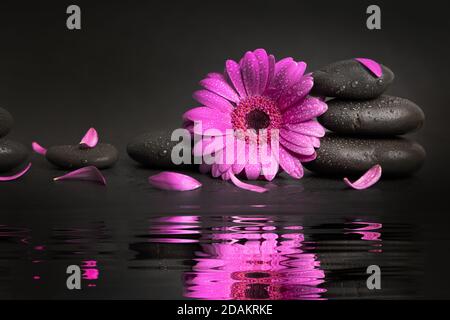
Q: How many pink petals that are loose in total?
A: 8